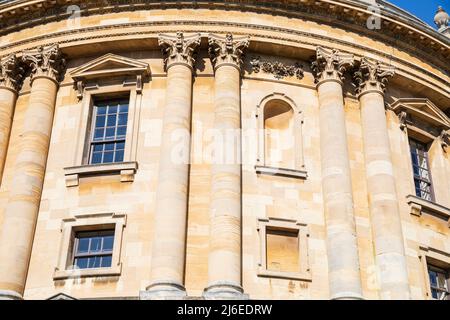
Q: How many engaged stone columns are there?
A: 6